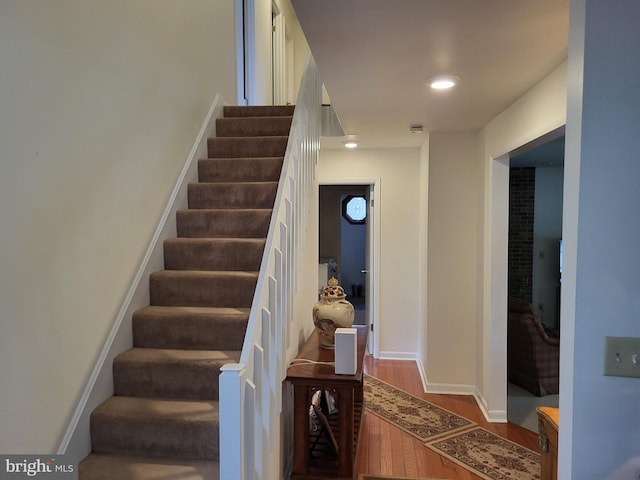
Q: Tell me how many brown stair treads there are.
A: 12